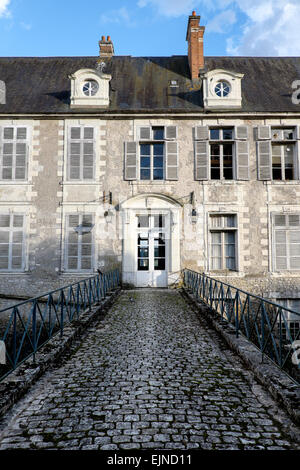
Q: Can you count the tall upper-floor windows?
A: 5